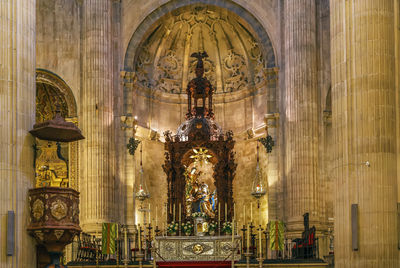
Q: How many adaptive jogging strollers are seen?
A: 0